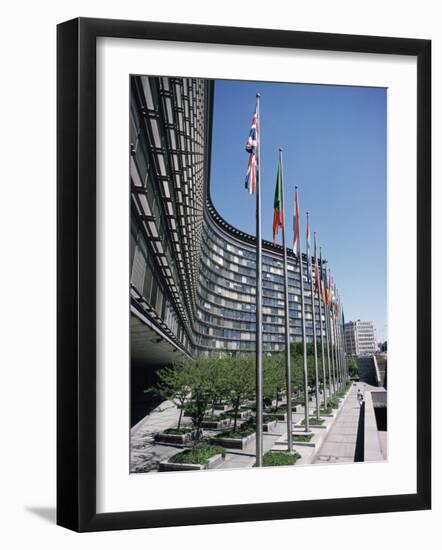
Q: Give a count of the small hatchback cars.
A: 0